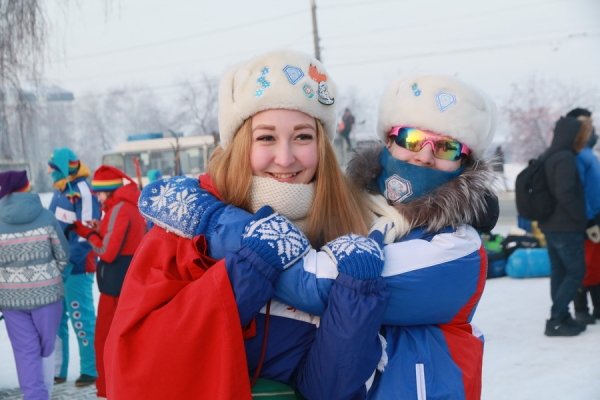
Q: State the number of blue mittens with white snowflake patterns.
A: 3